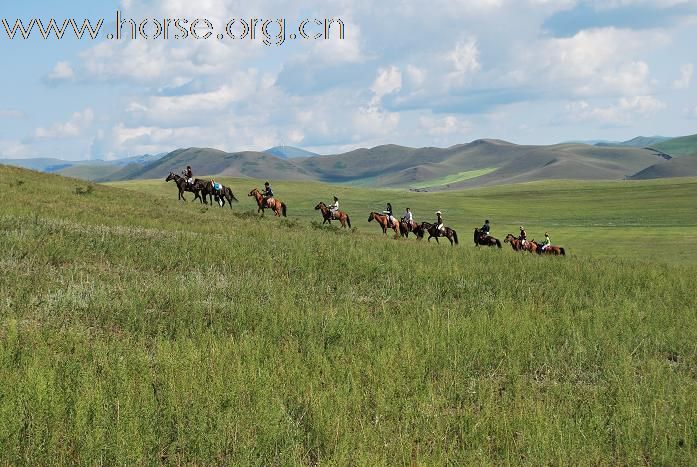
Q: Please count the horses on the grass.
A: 10